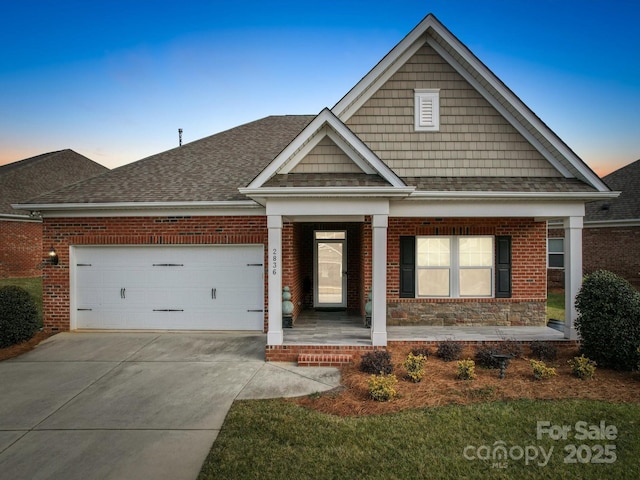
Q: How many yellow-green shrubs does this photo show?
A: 5